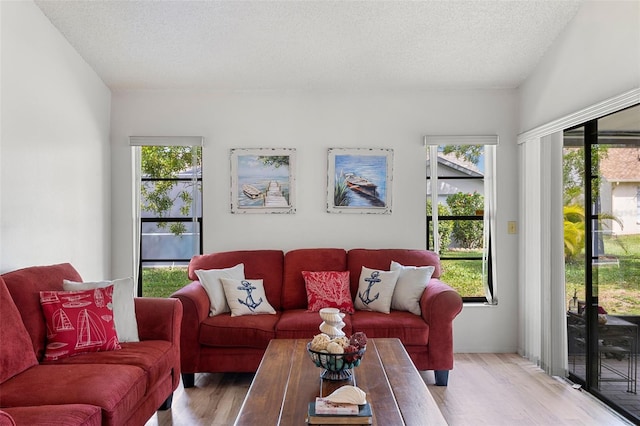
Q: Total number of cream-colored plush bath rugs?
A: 0